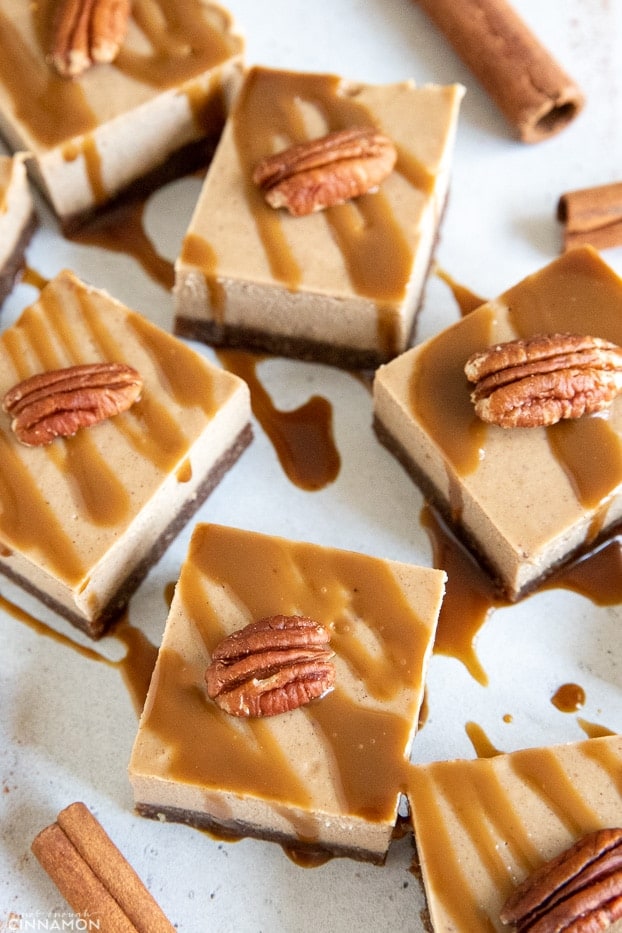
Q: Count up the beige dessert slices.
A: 7